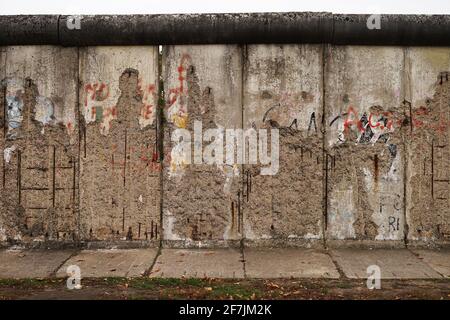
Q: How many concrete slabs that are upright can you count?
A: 6